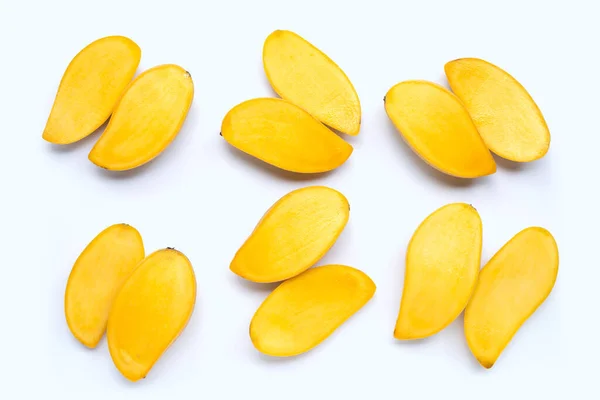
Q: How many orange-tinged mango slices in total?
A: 12